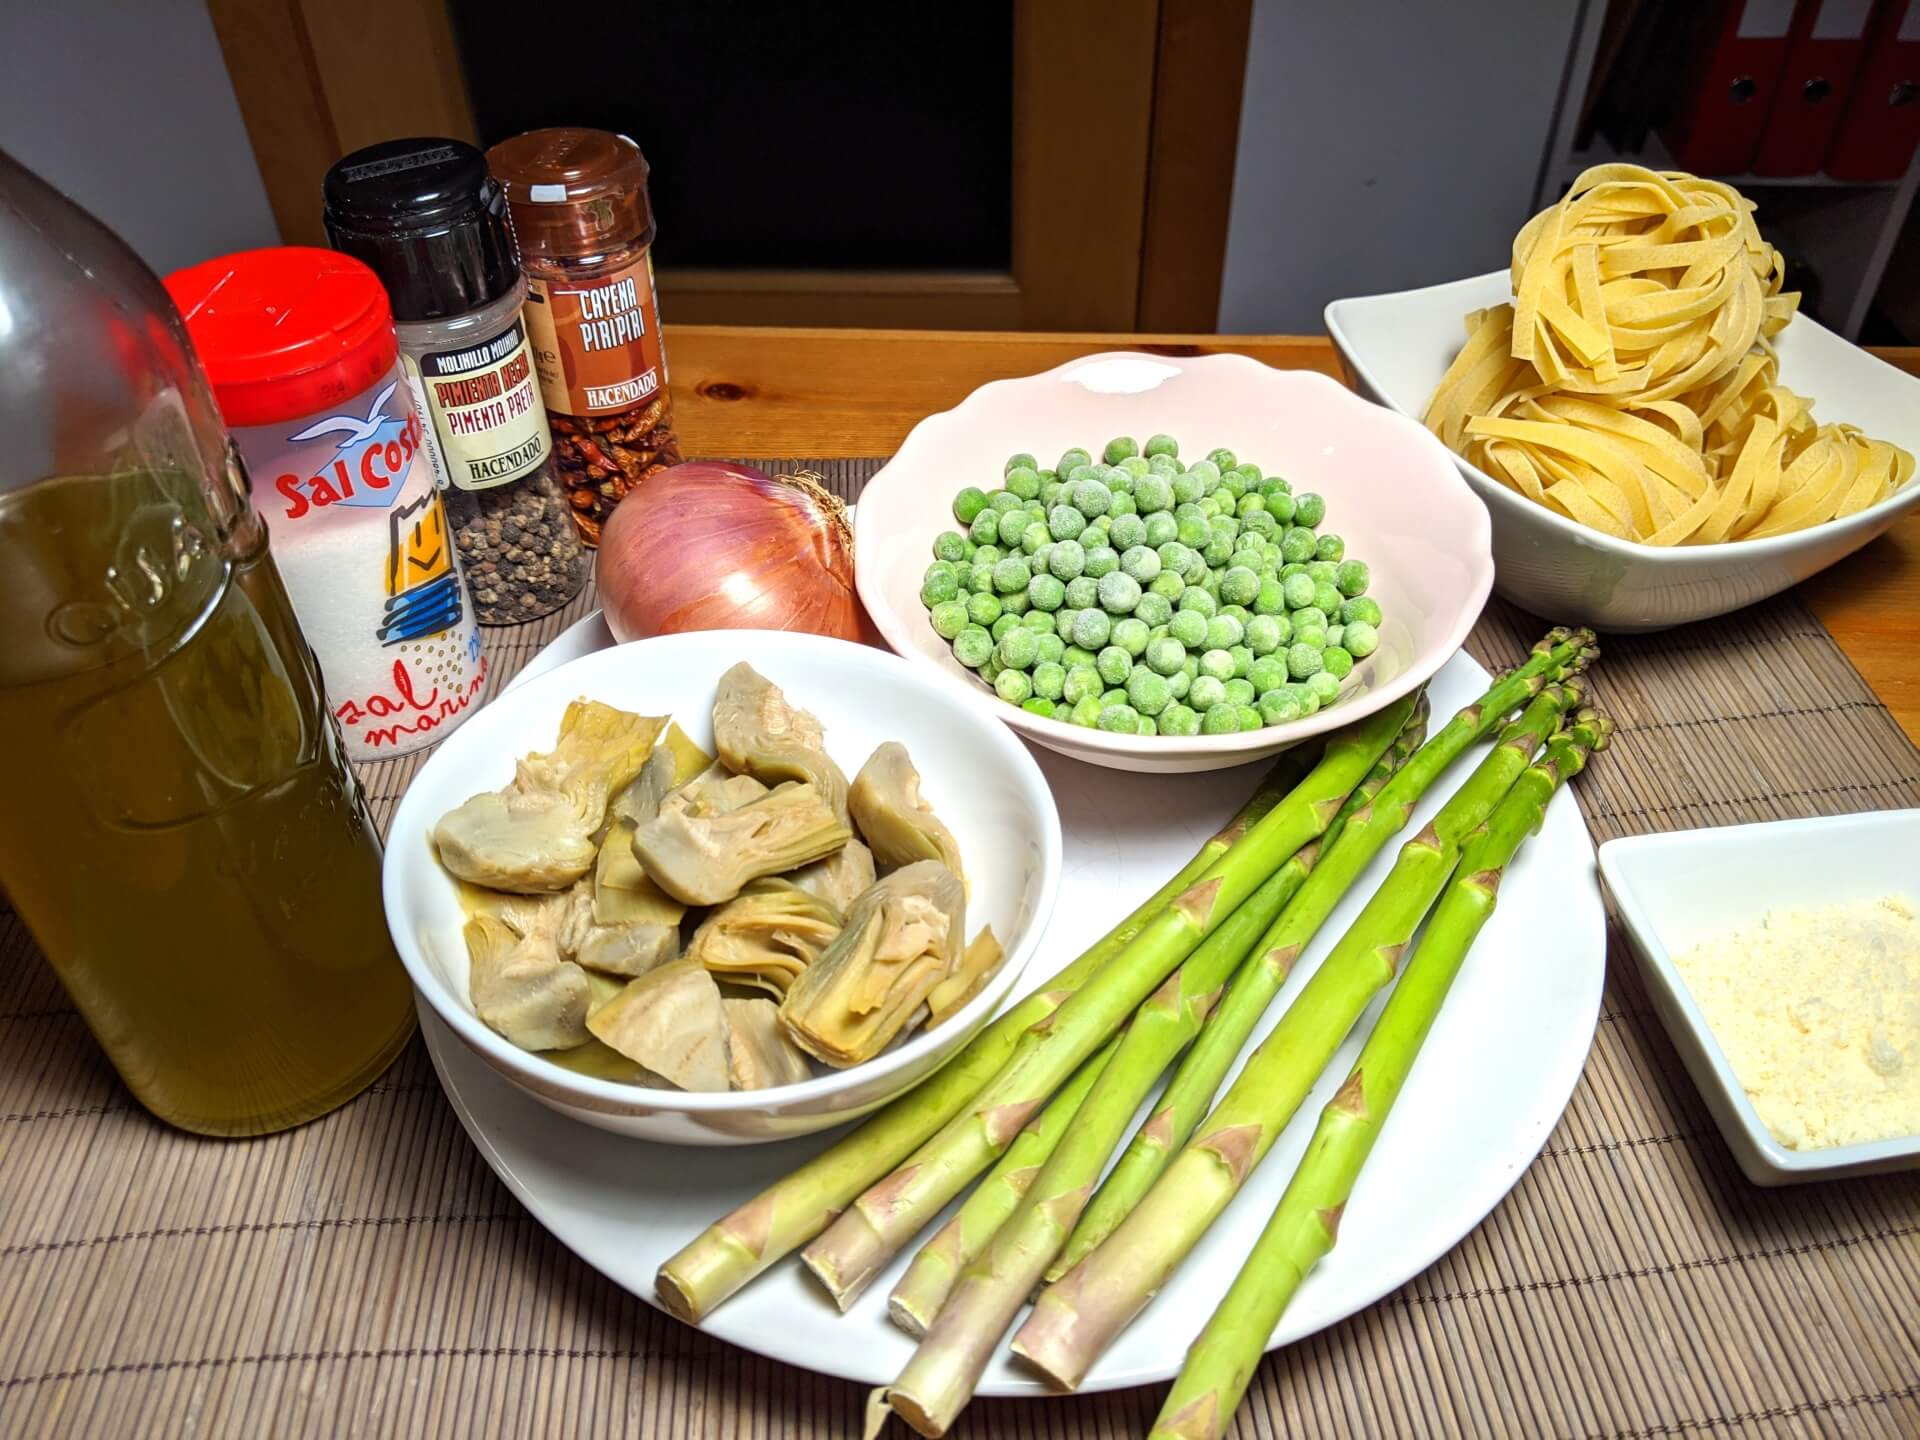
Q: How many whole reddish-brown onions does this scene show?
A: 1